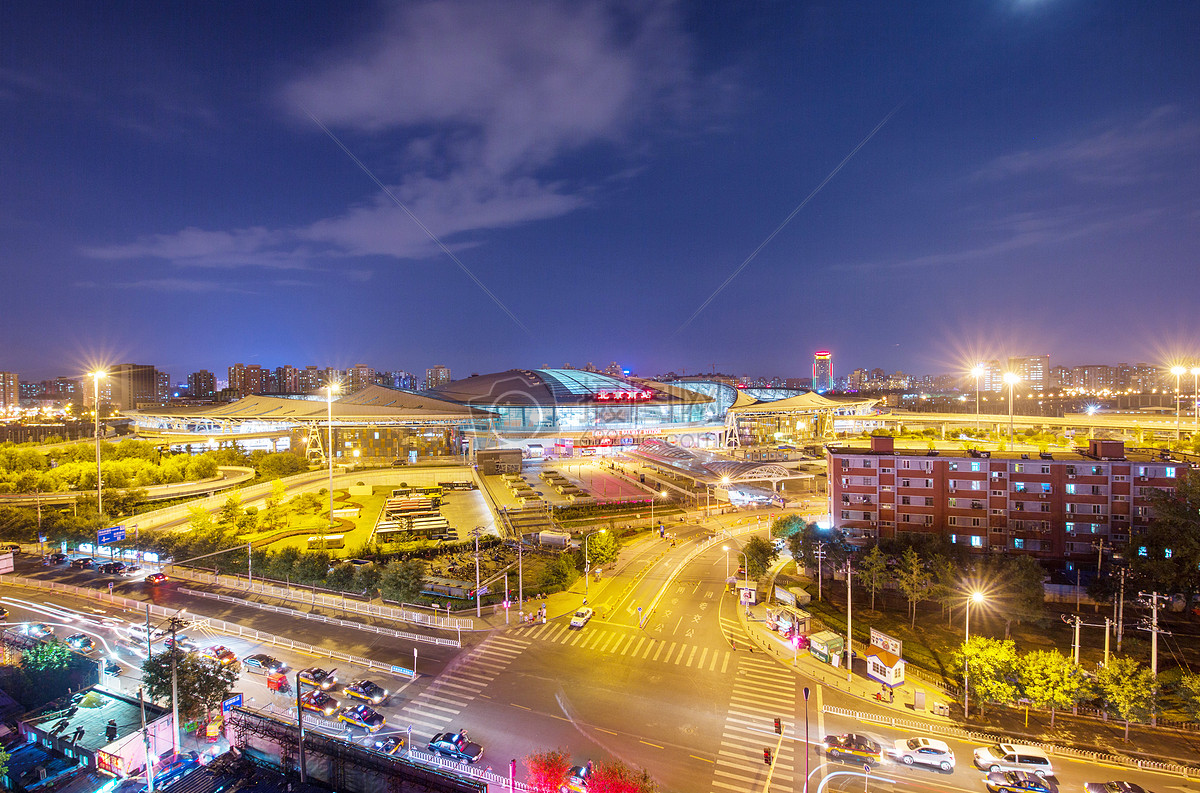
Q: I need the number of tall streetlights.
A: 6